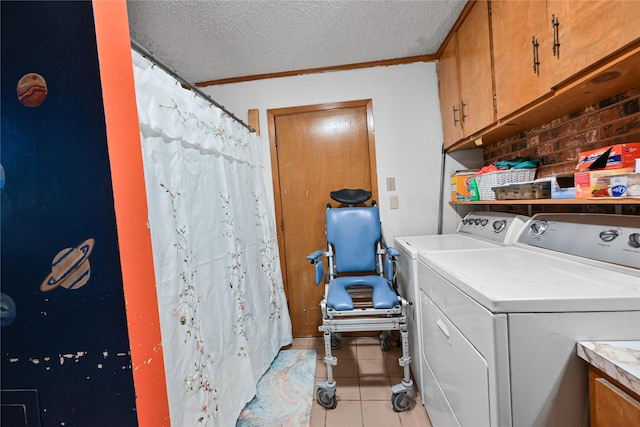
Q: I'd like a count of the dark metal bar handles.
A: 4